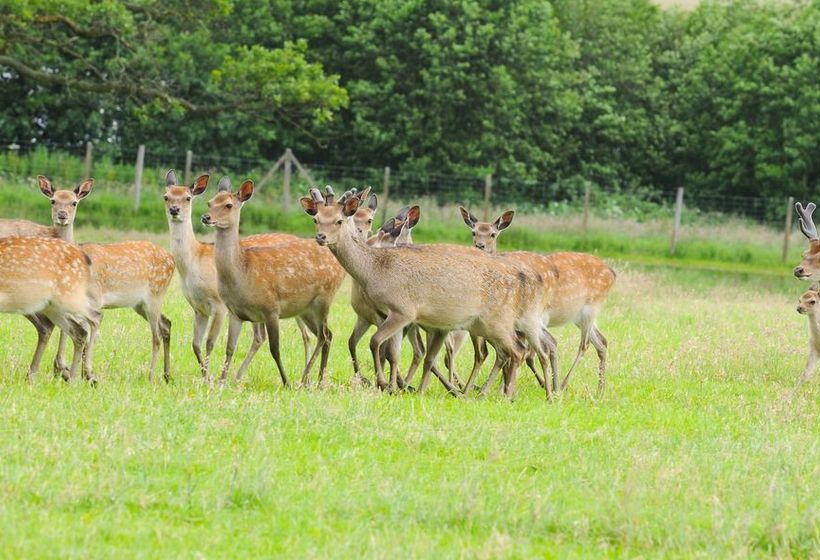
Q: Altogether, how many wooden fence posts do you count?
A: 9